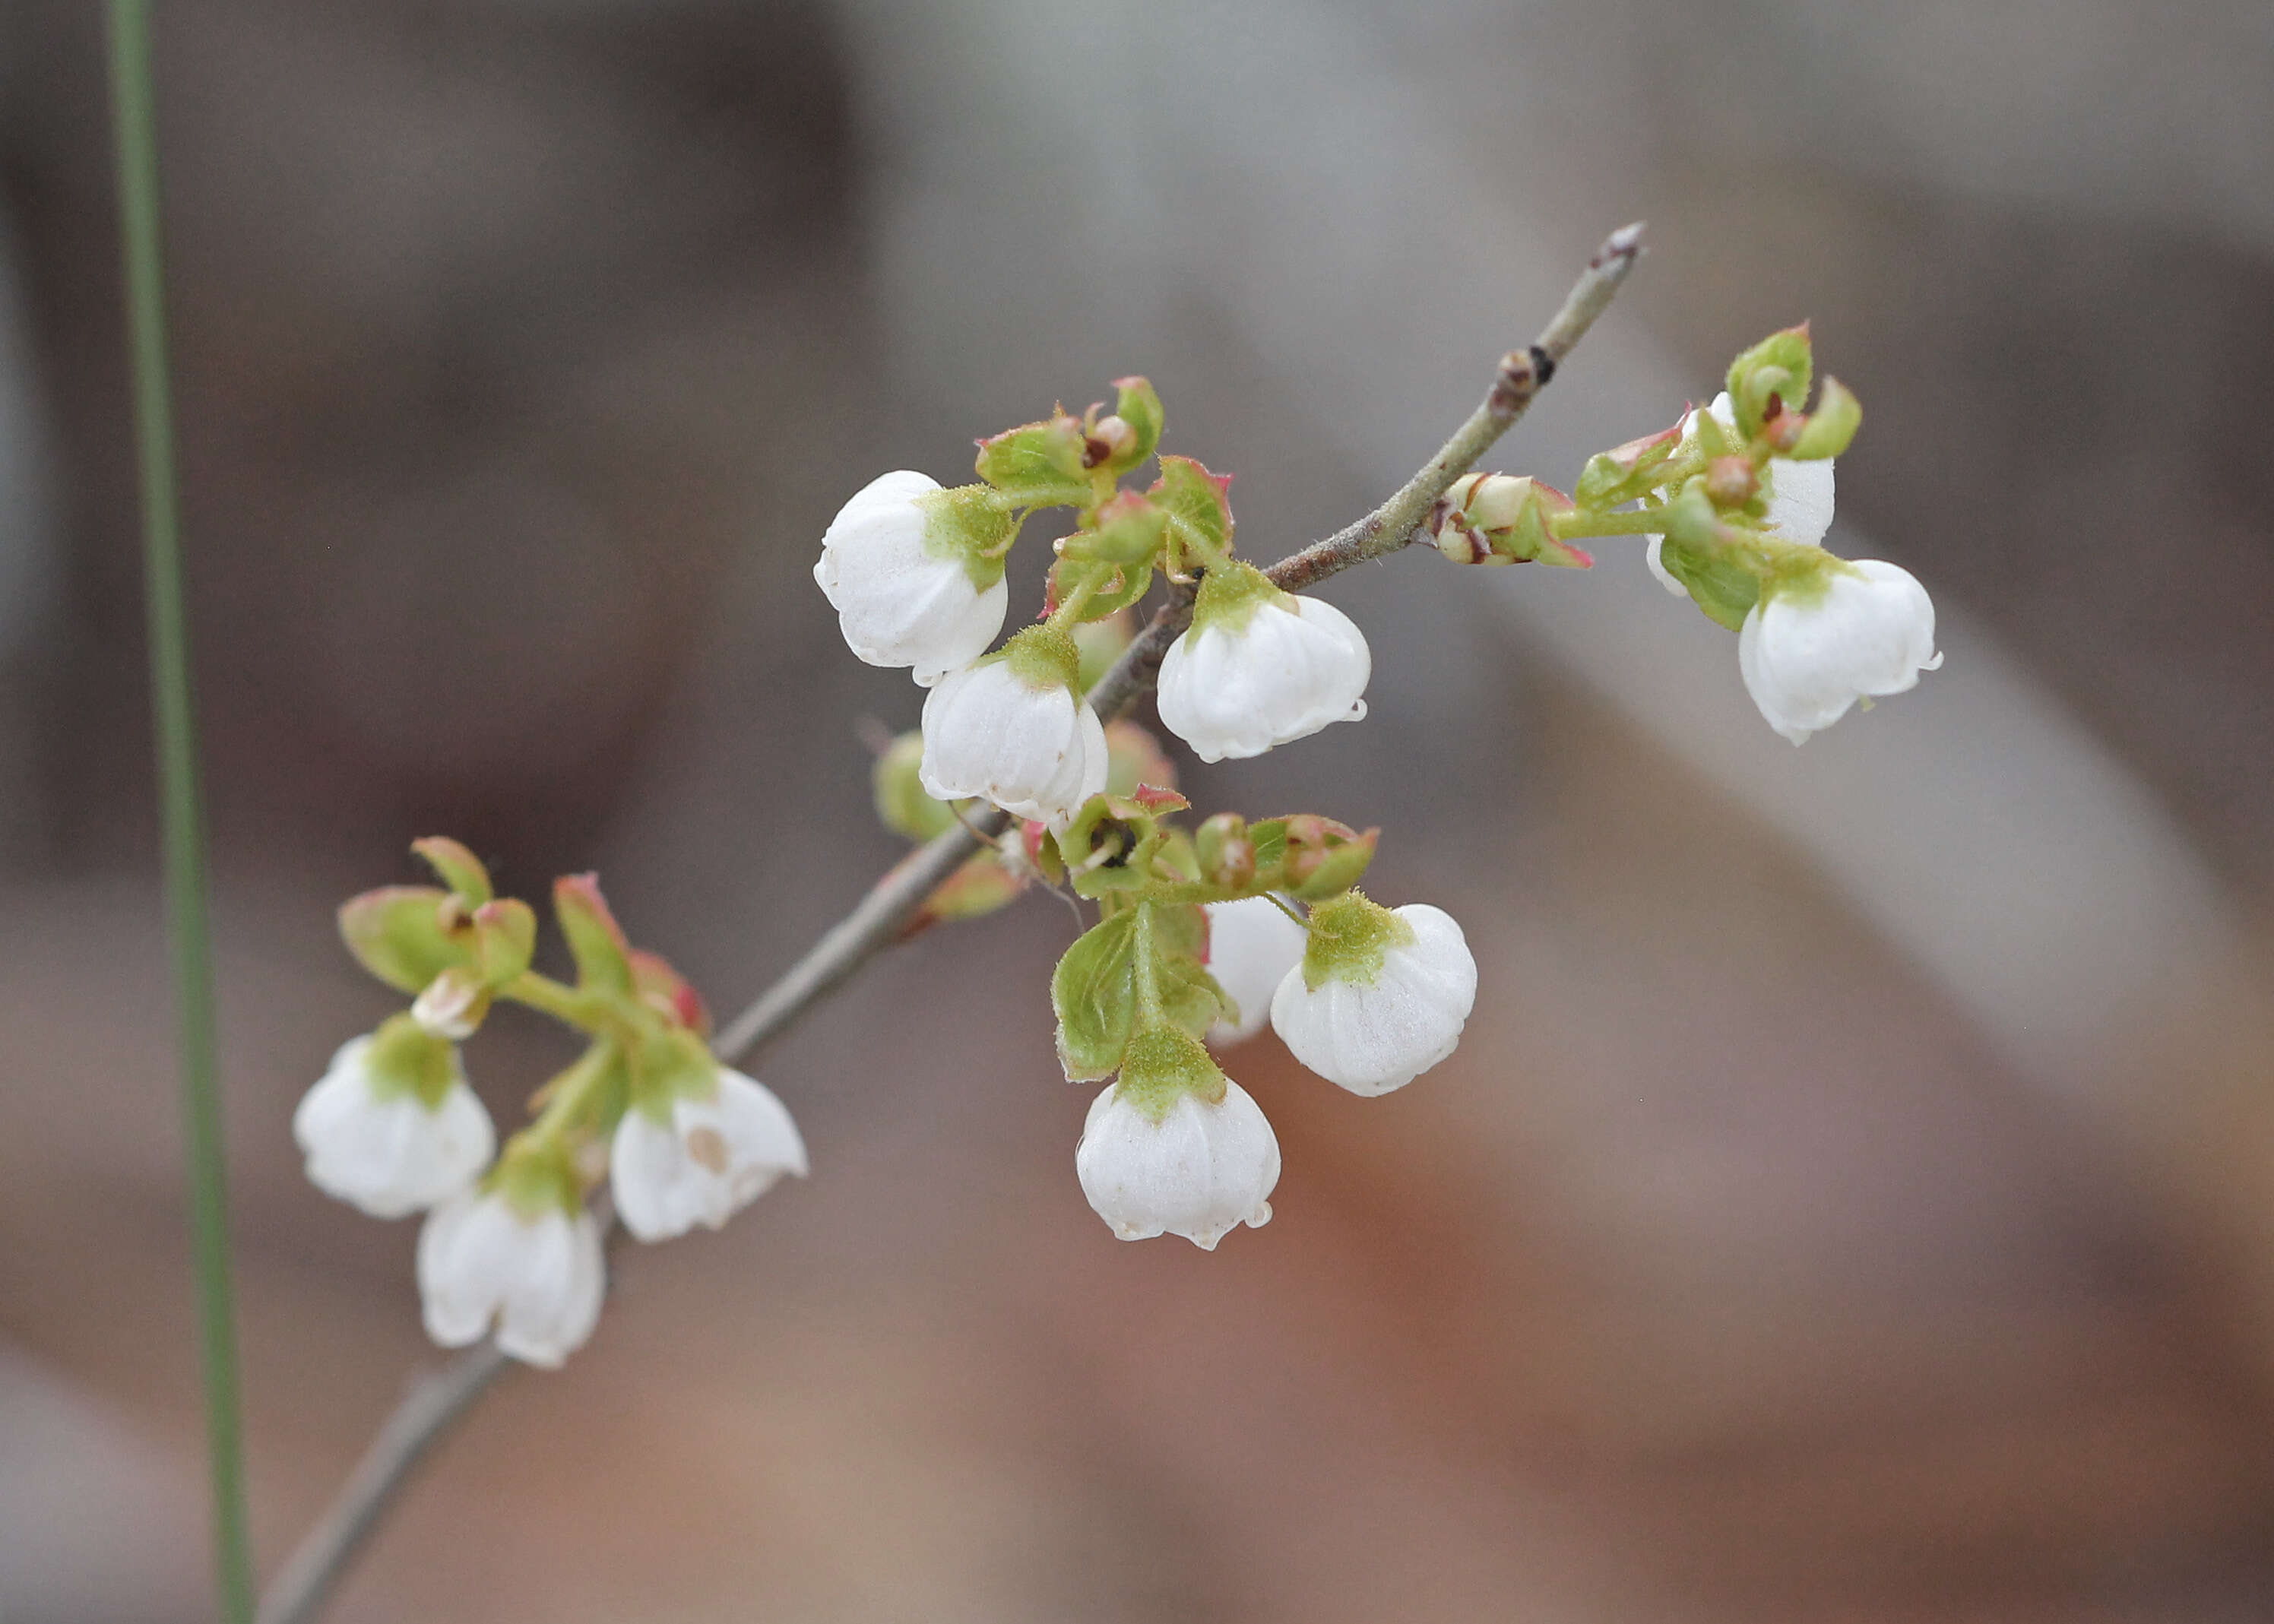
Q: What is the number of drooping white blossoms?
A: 11